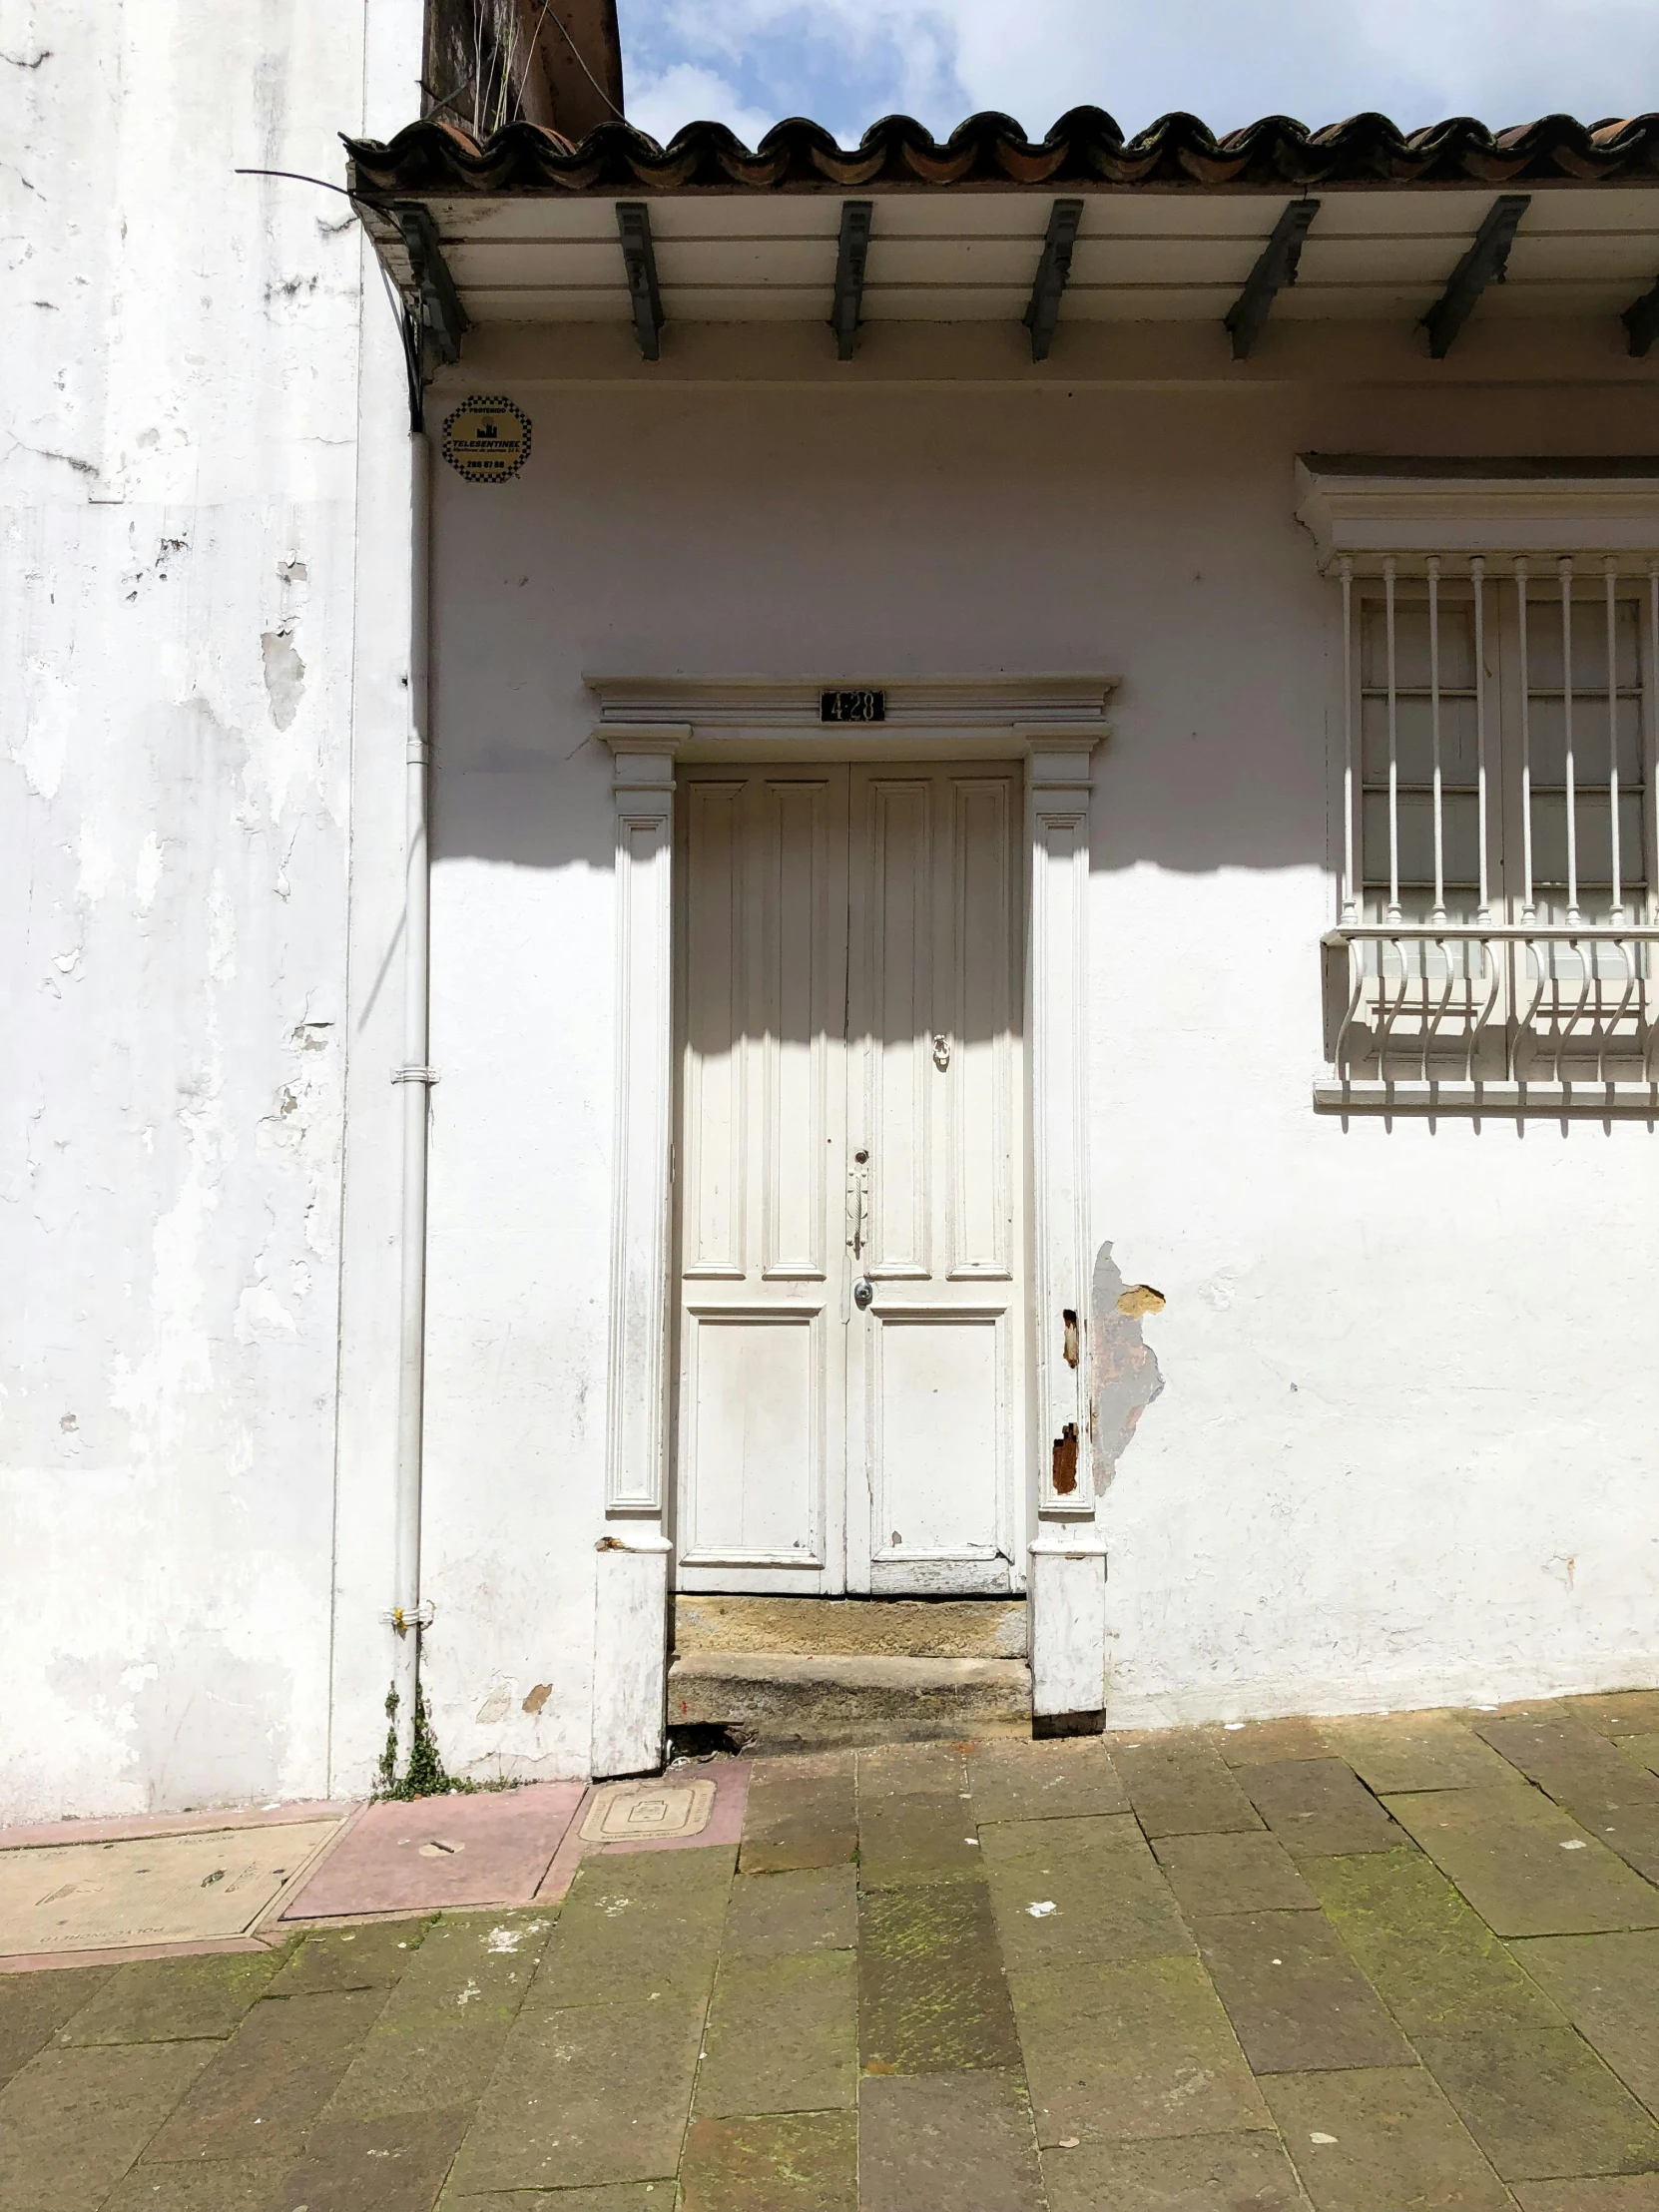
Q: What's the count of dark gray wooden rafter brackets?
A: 7